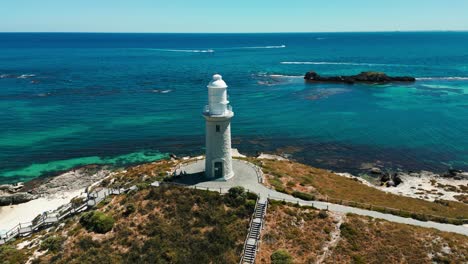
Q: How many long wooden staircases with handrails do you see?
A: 2